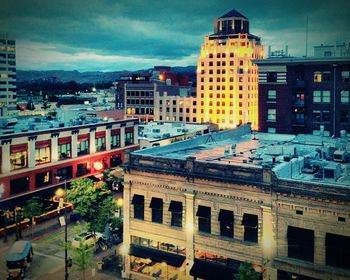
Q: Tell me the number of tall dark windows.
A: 8